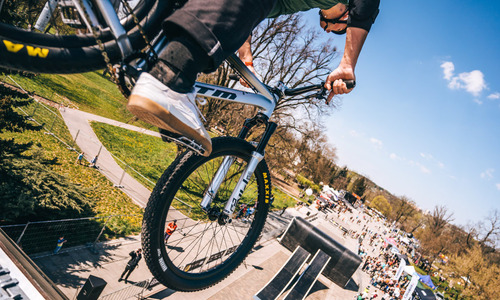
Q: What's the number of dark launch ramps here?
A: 2